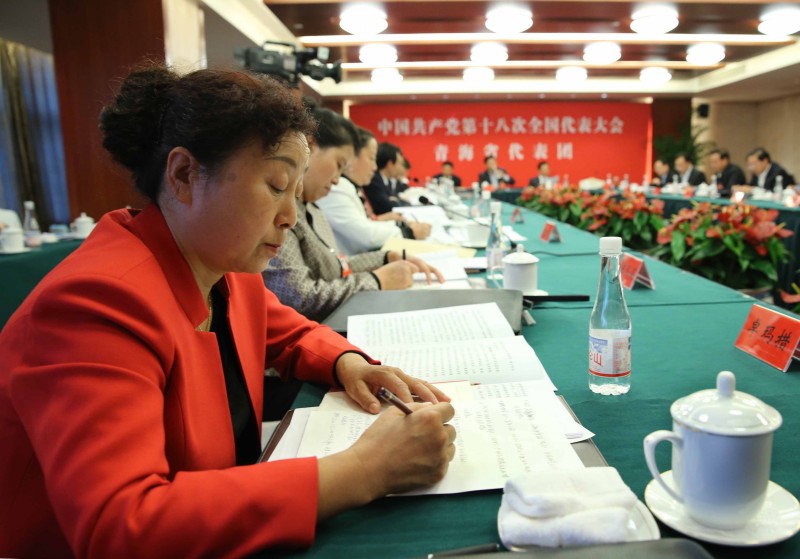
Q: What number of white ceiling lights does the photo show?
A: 12